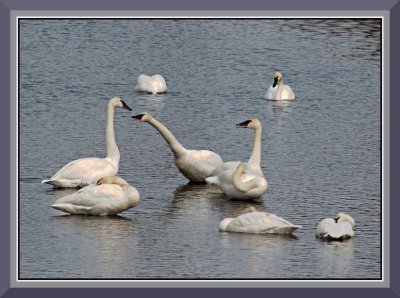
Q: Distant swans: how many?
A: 2